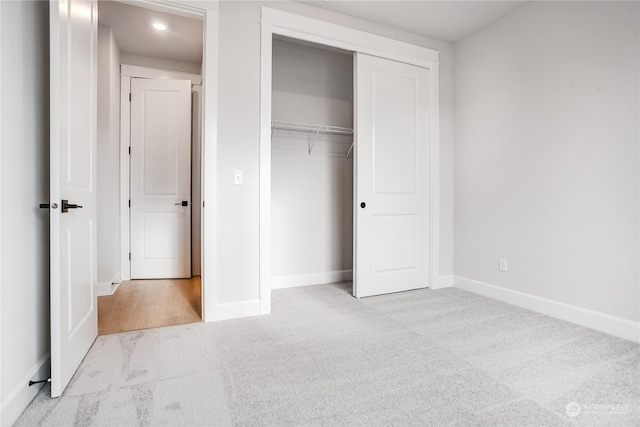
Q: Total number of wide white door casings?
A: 3